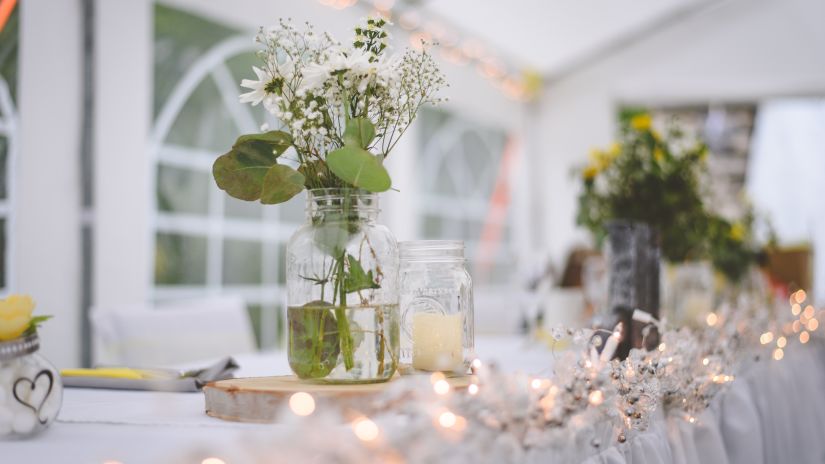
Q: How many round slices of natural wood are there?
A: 1